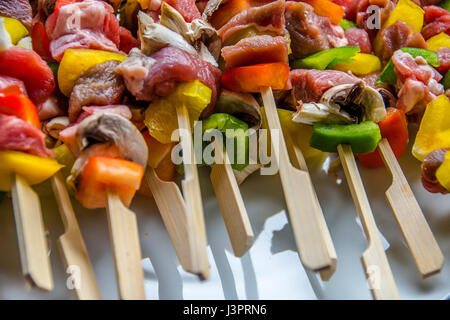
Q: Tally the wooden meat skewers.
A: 10